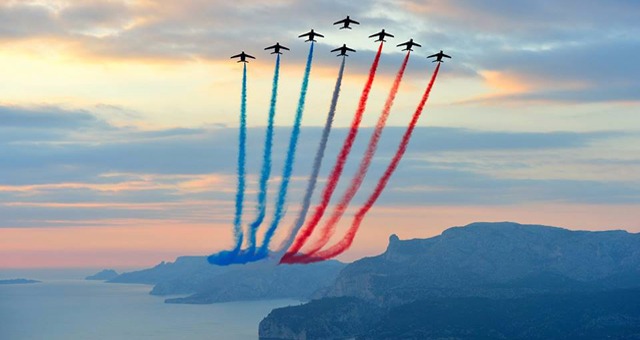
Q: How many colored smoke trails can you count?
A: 7